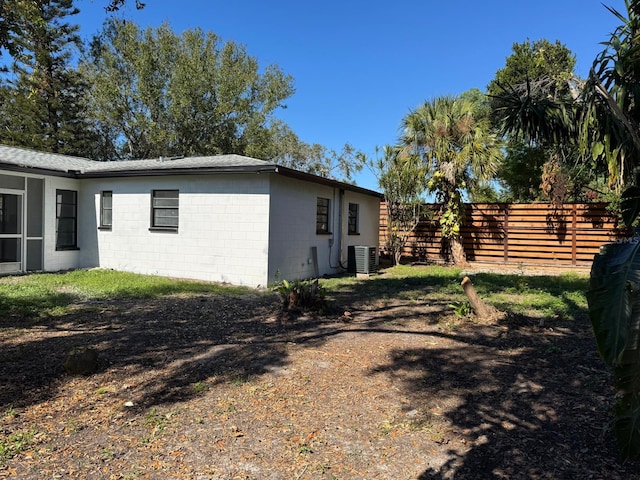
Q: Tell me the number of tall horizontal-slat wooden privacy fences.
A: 1